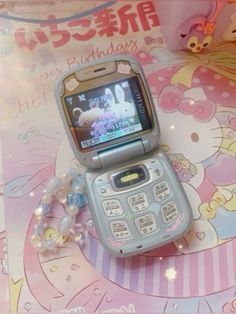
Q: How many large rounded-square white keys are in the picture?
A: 6